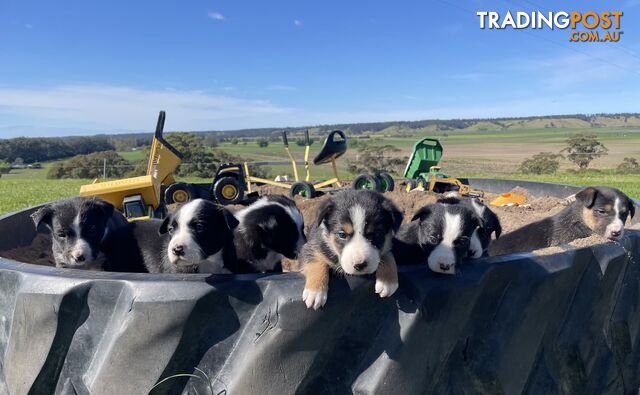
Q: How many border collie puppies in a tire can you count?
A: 7